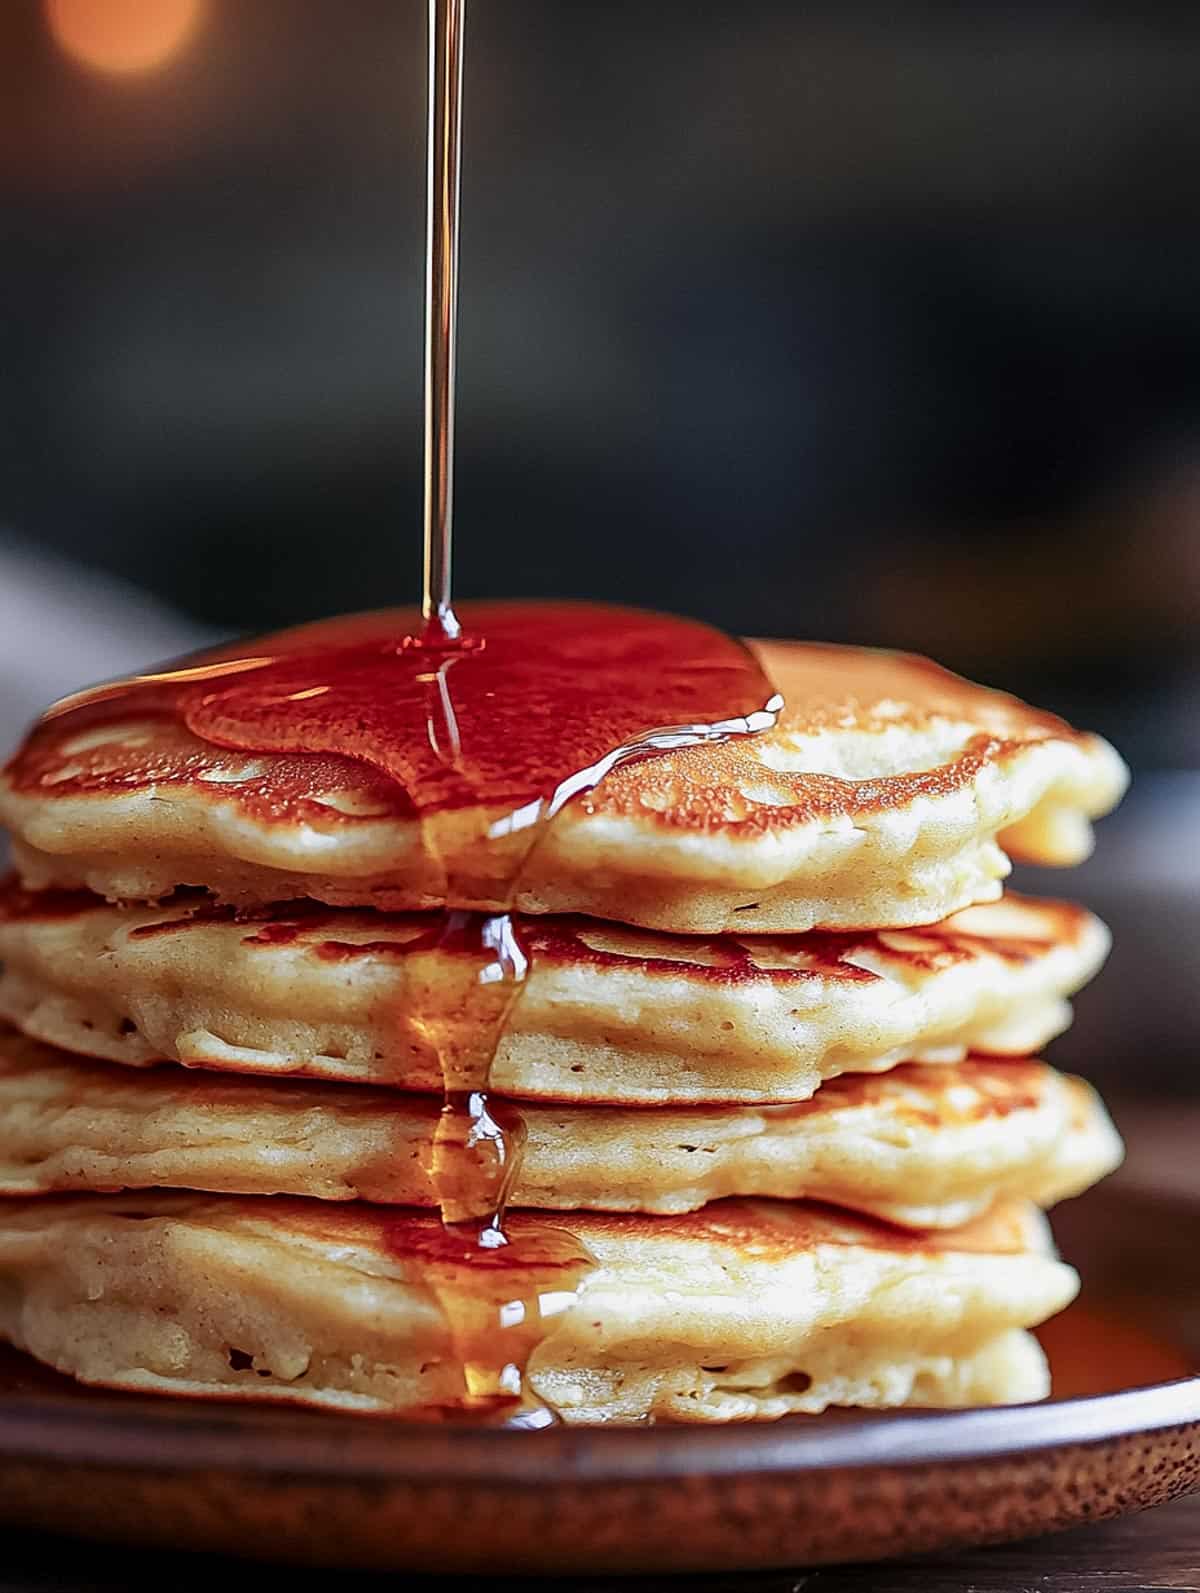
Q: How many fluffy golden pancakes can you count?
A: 4